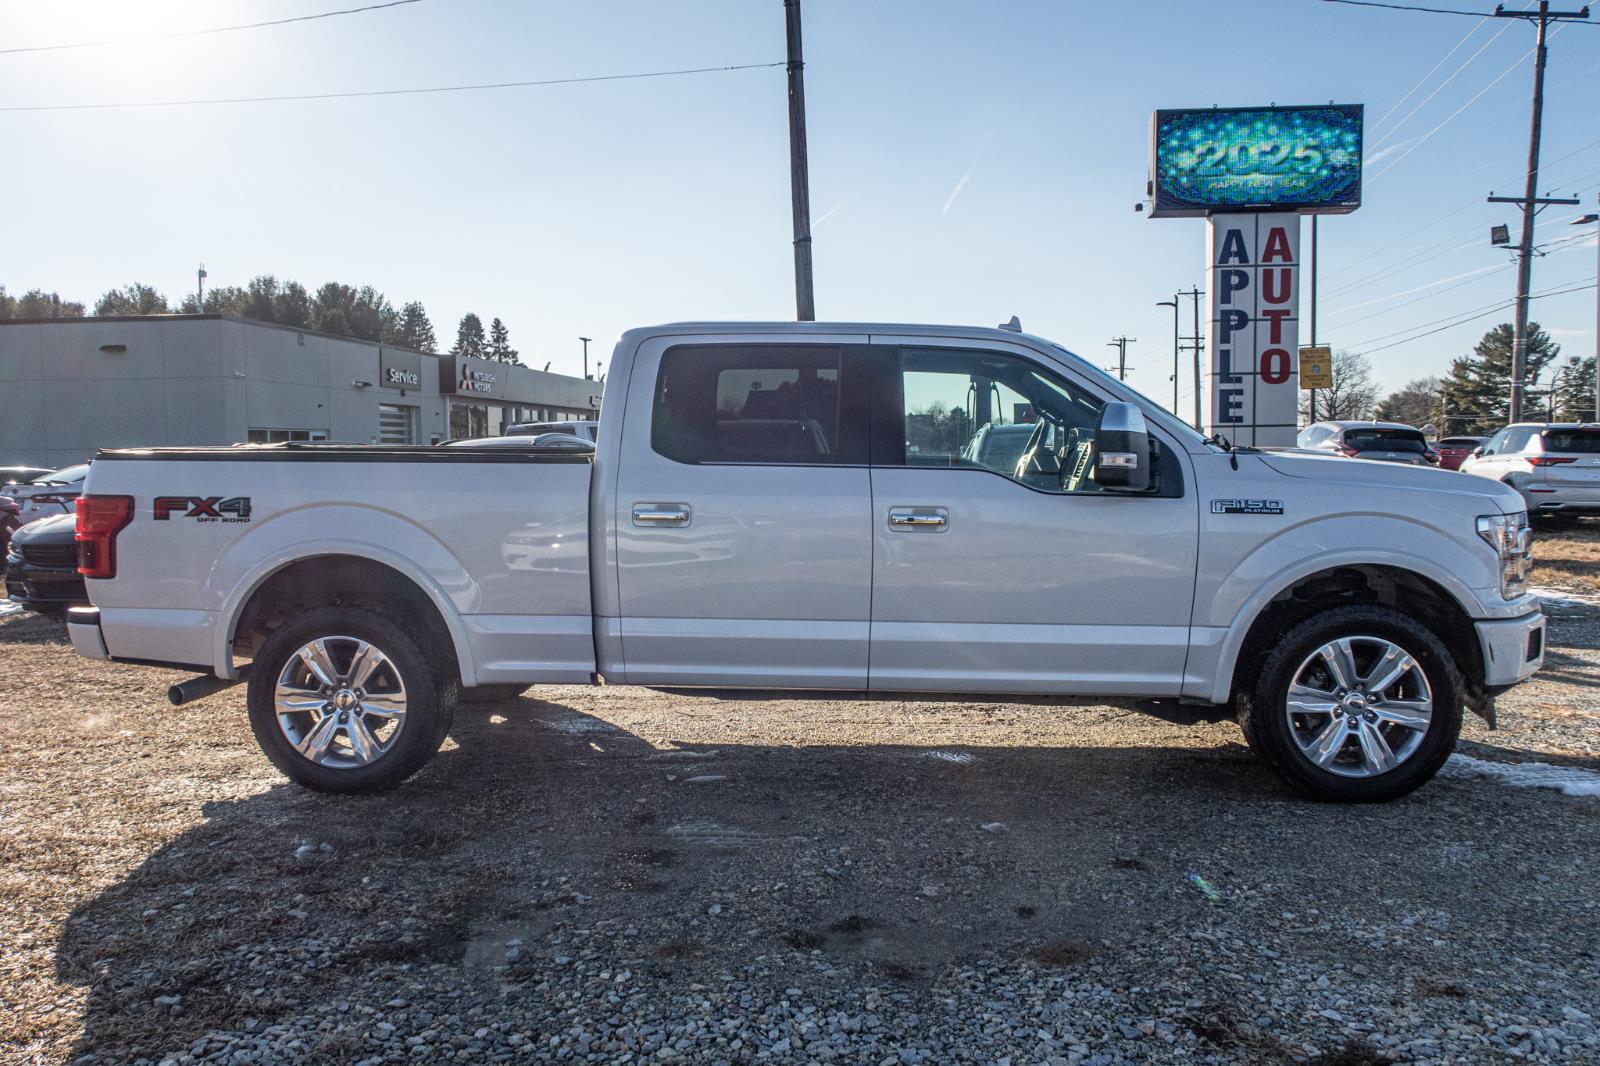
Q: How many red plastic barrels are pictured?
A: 0